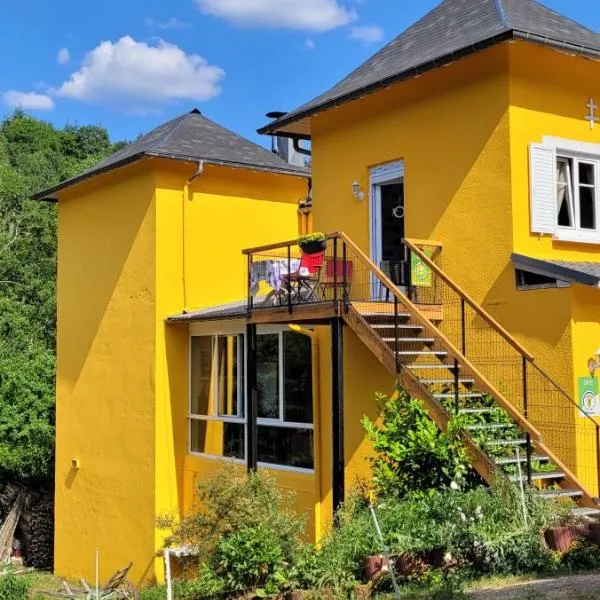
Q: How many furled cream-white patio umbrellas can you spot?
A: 0